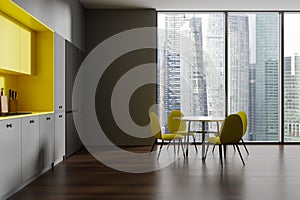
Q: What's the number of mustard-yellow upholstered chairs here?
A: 4